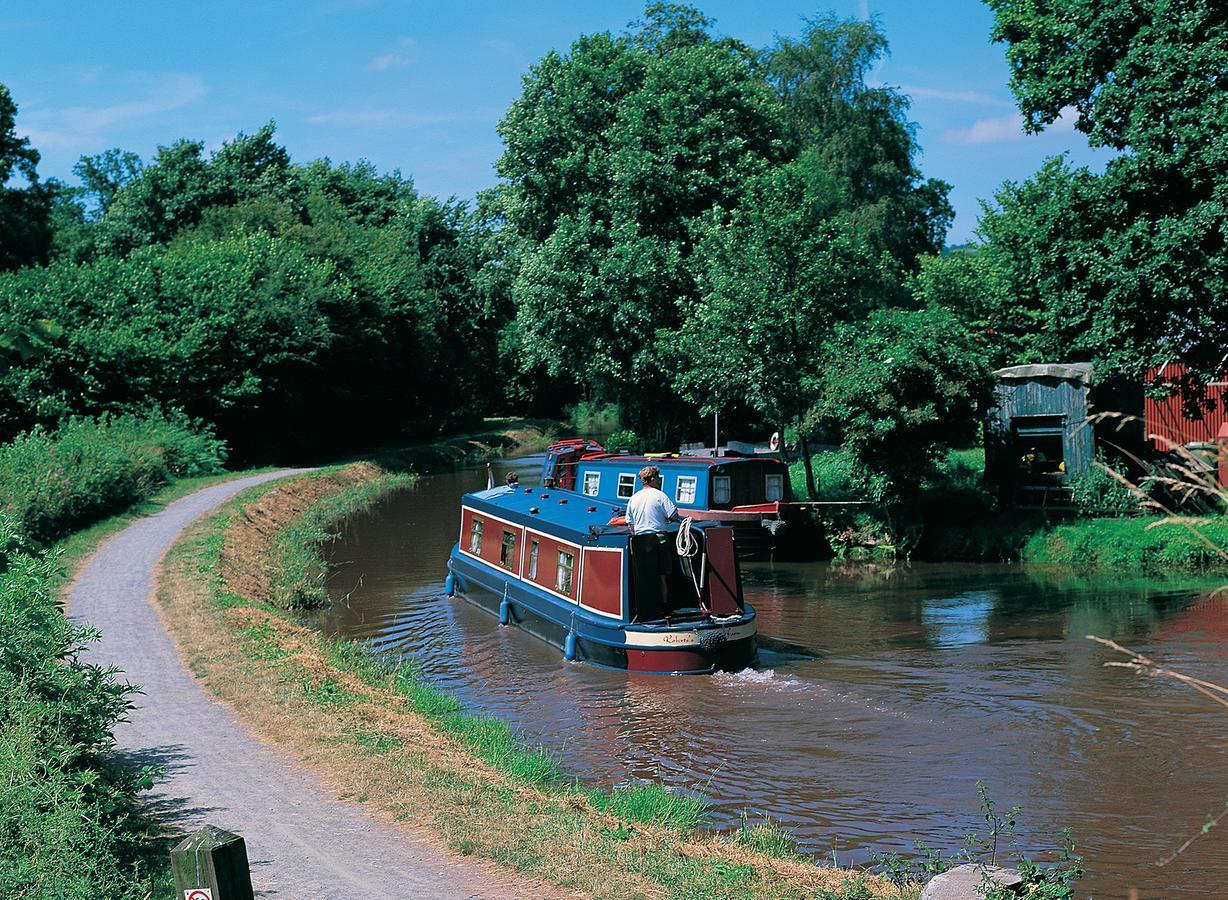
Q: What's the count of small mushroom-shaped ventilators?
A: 5